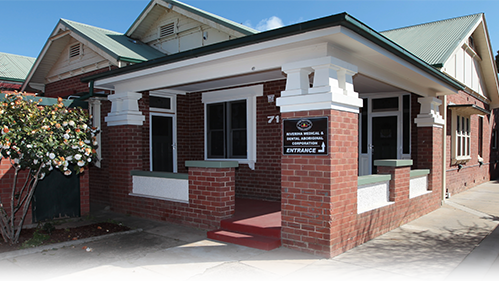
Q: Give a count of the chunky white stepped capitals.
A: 3